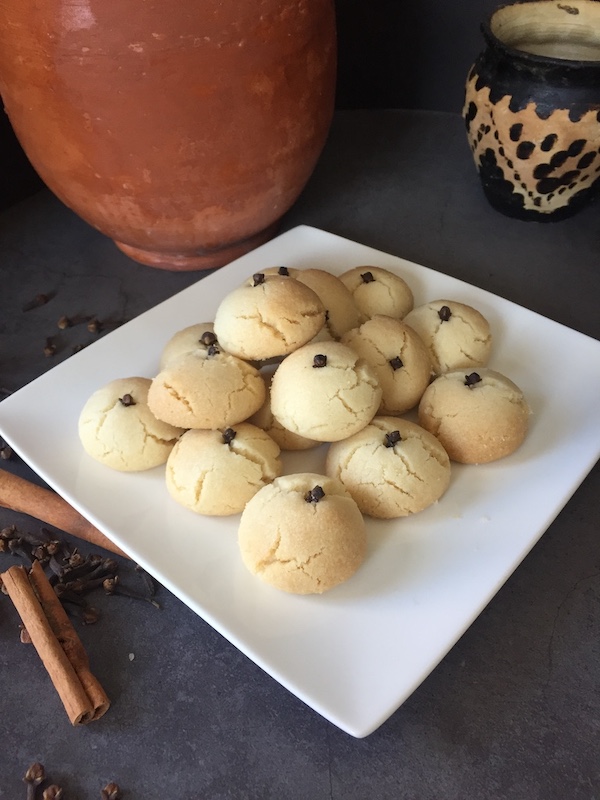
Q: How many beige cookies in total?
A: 15